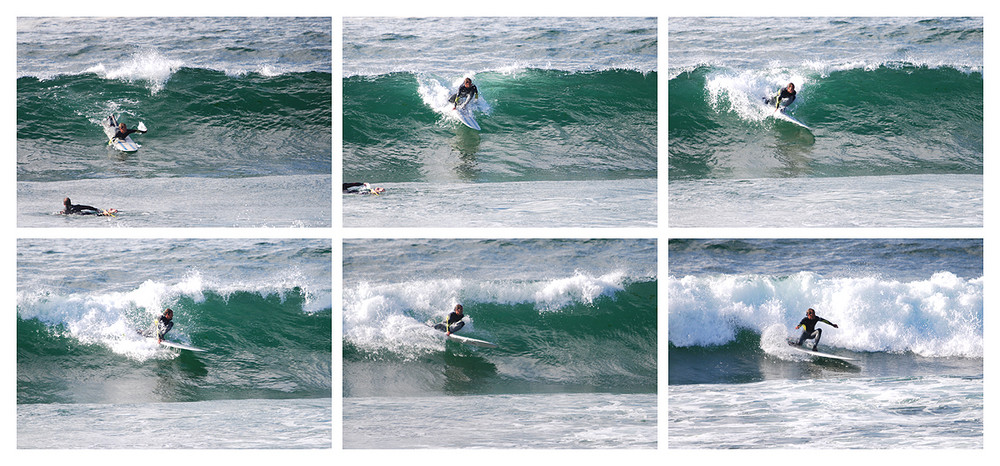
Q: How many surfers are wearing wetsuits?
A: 2